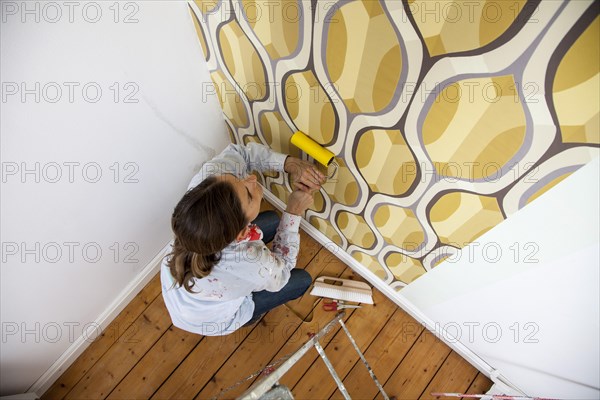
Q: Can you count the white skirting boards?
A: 2